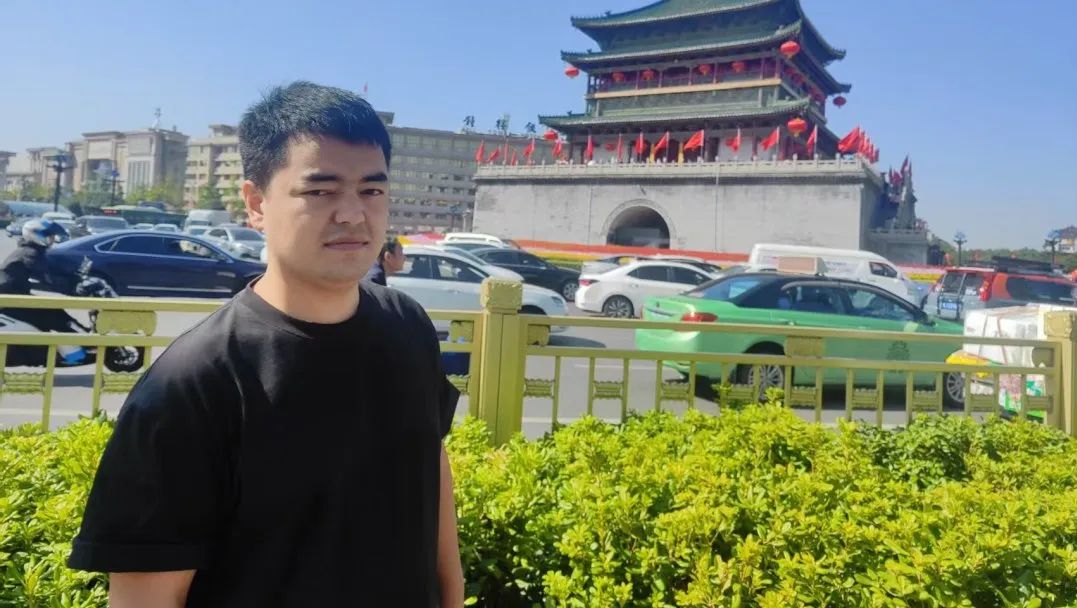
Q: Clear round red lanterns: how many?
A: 9